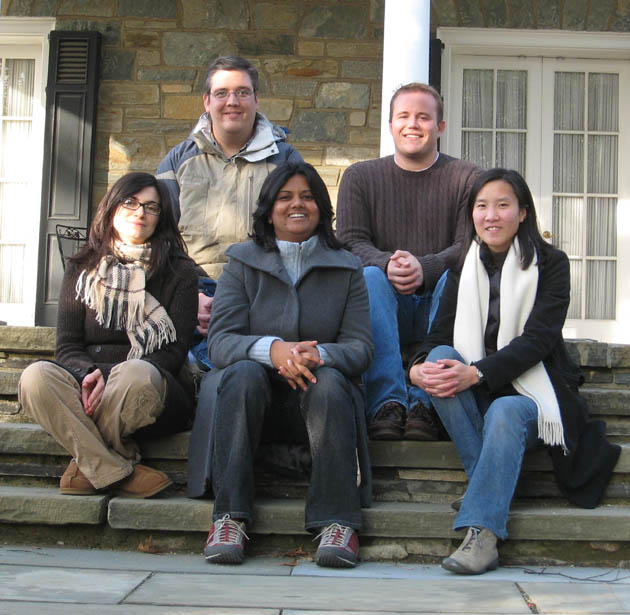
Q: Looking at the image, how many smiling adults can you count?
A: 5